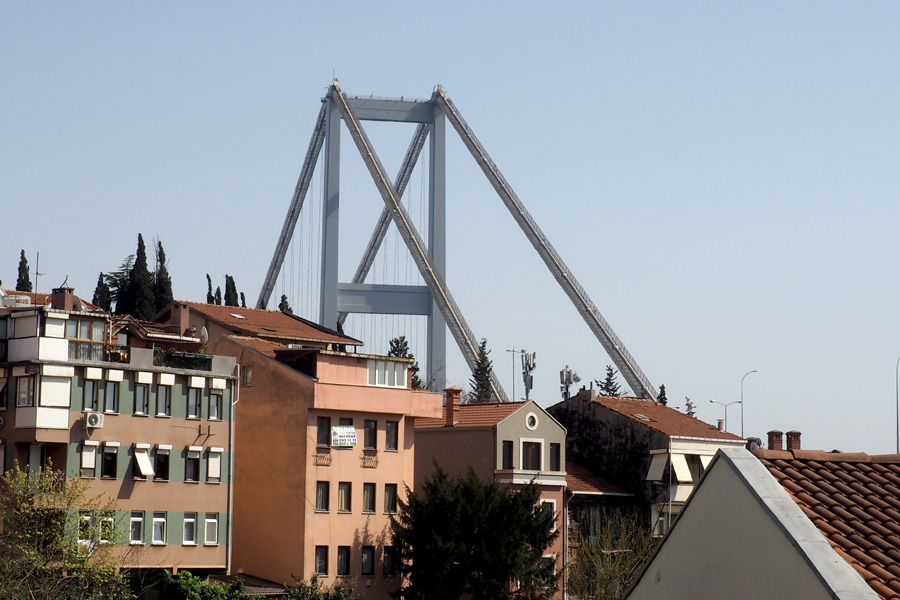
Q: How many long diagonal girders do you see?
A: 4